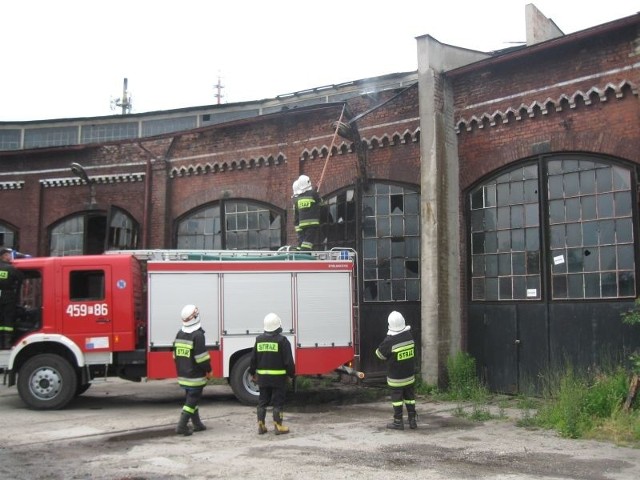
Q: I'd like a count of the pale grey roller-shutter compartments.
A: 3